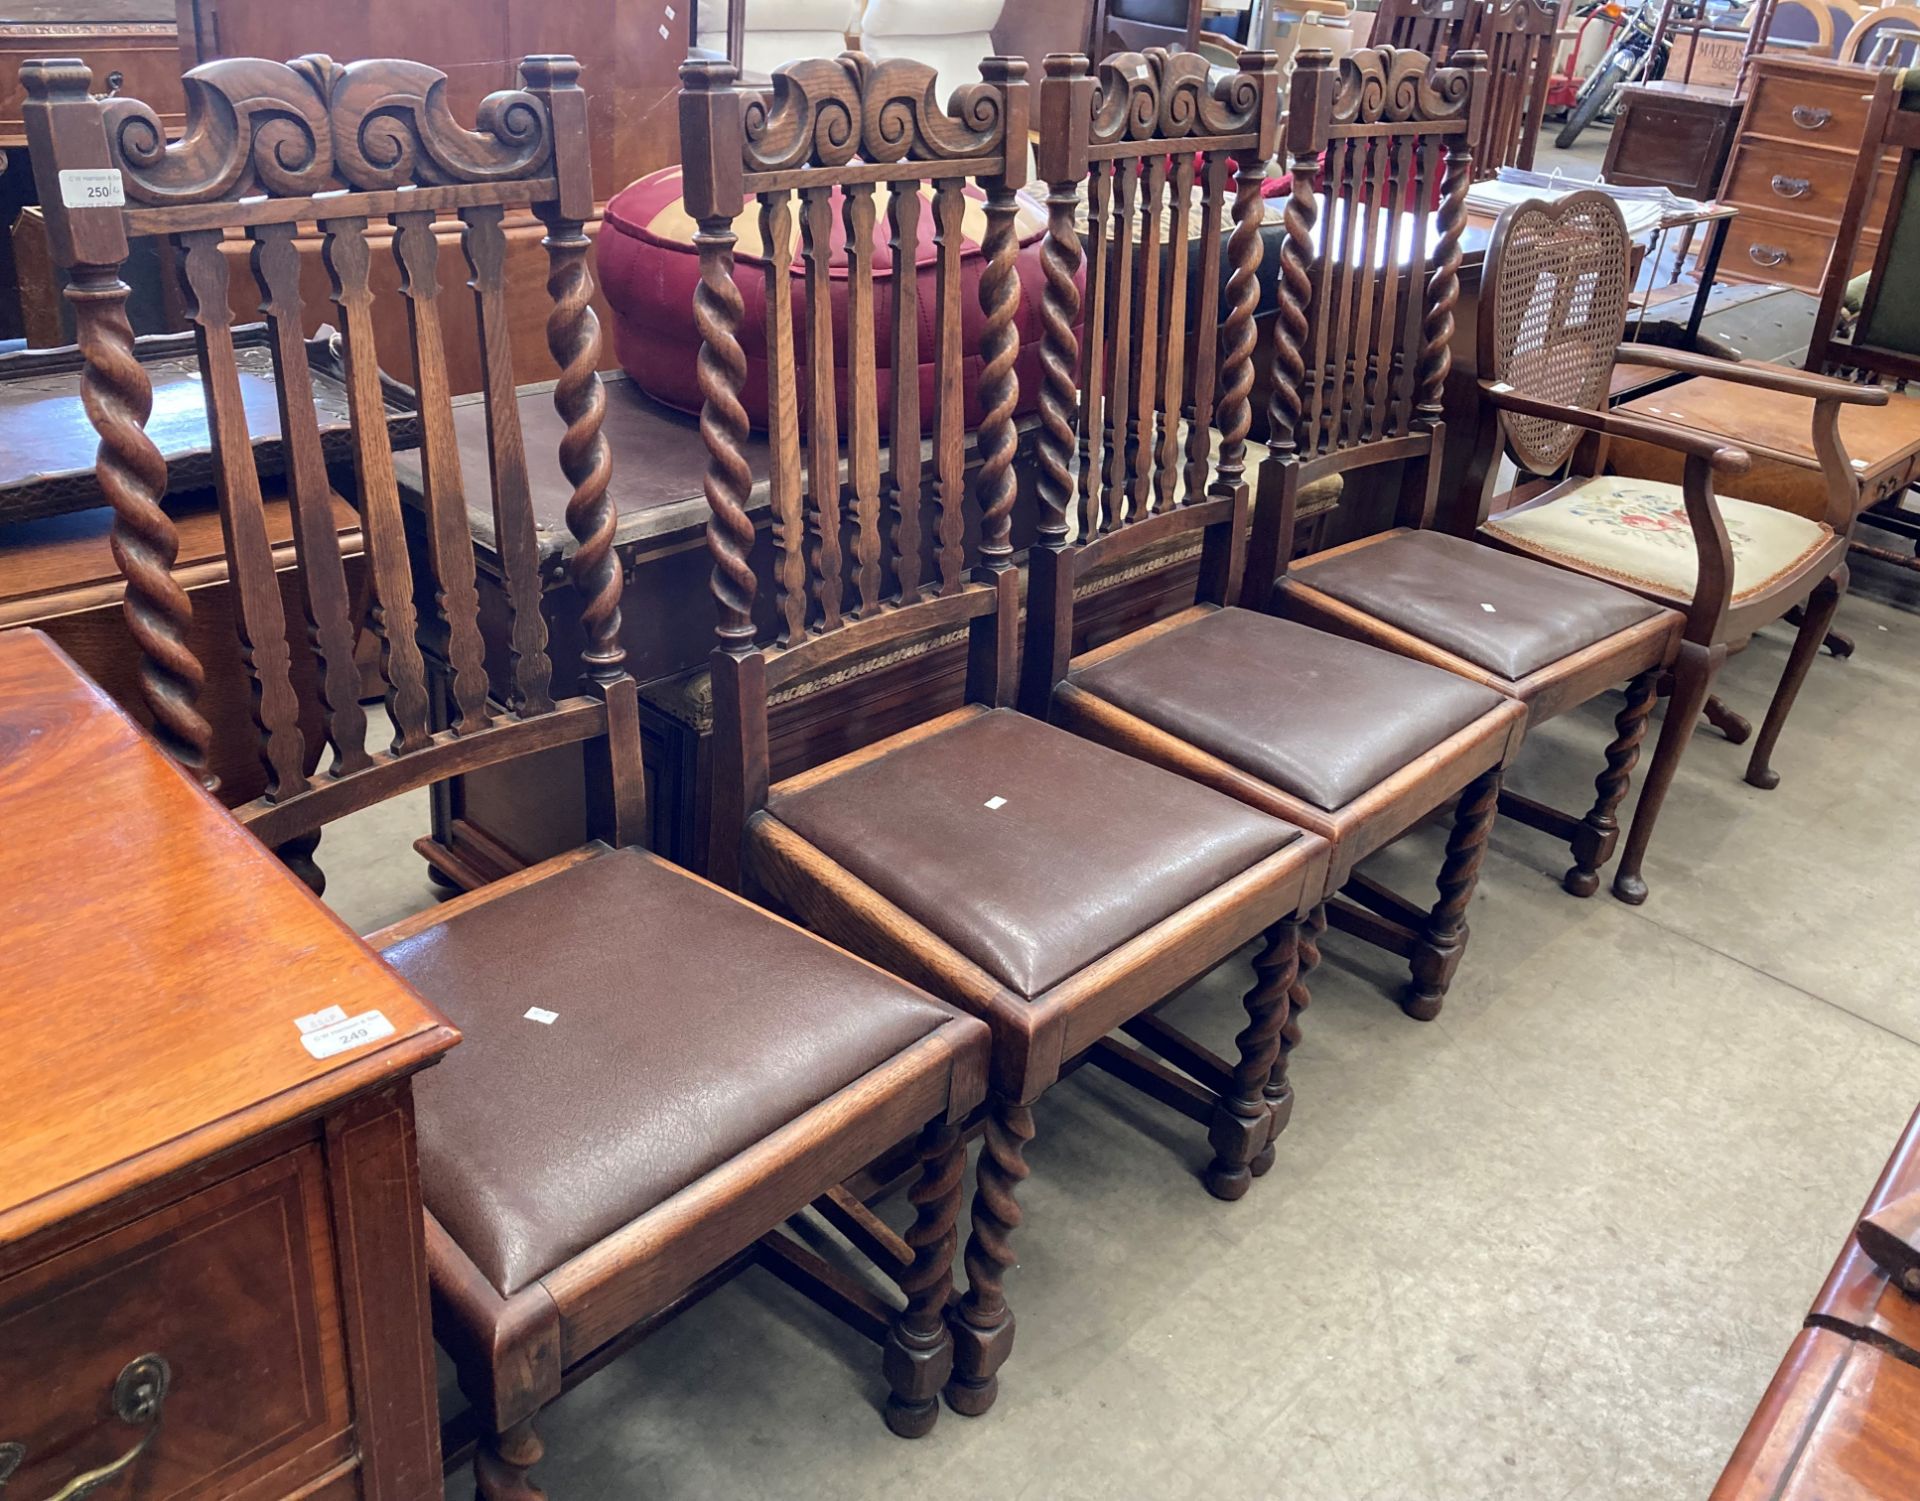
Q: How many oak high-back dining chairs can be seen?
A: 4